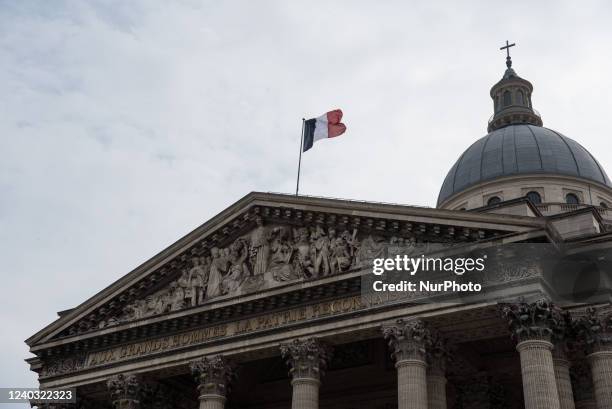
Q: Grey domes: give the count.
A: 1